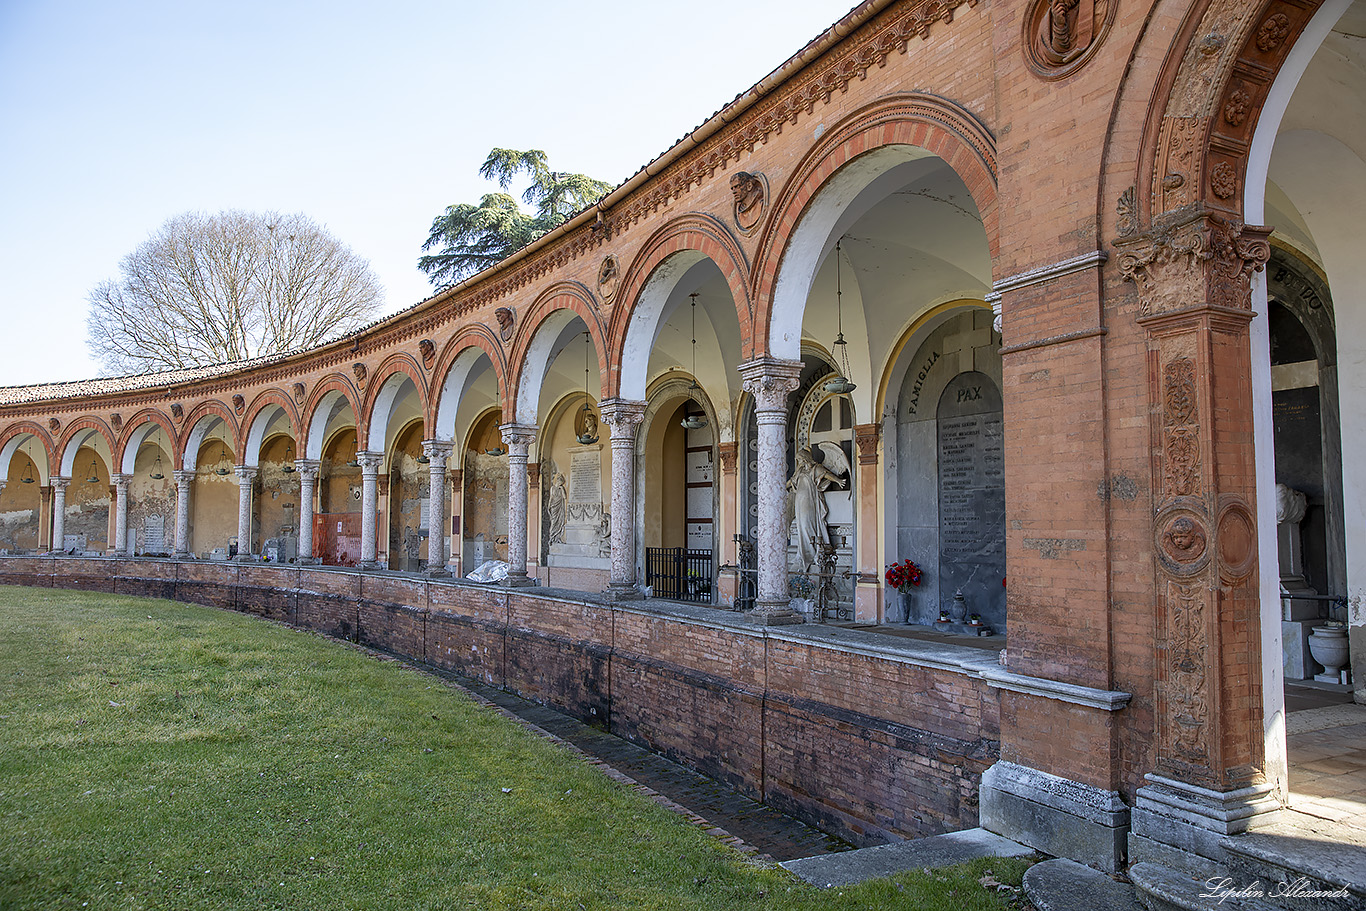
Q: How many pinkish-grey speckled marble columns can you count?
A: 10